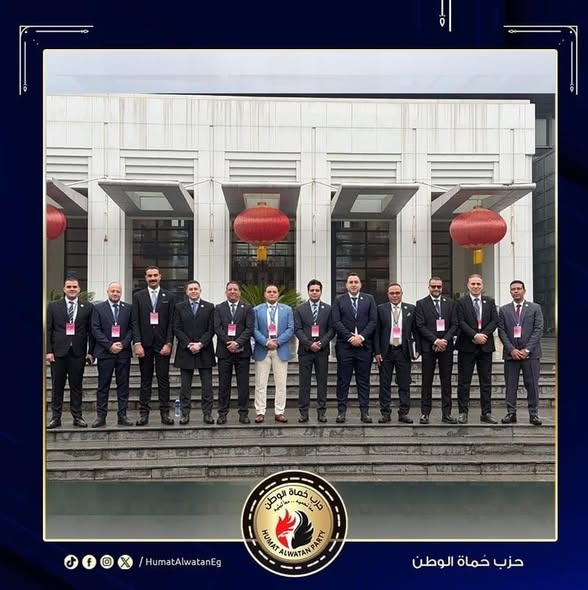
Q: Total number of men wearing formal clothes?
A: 12